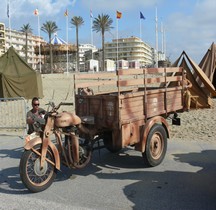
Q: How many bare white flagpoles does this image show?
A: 3